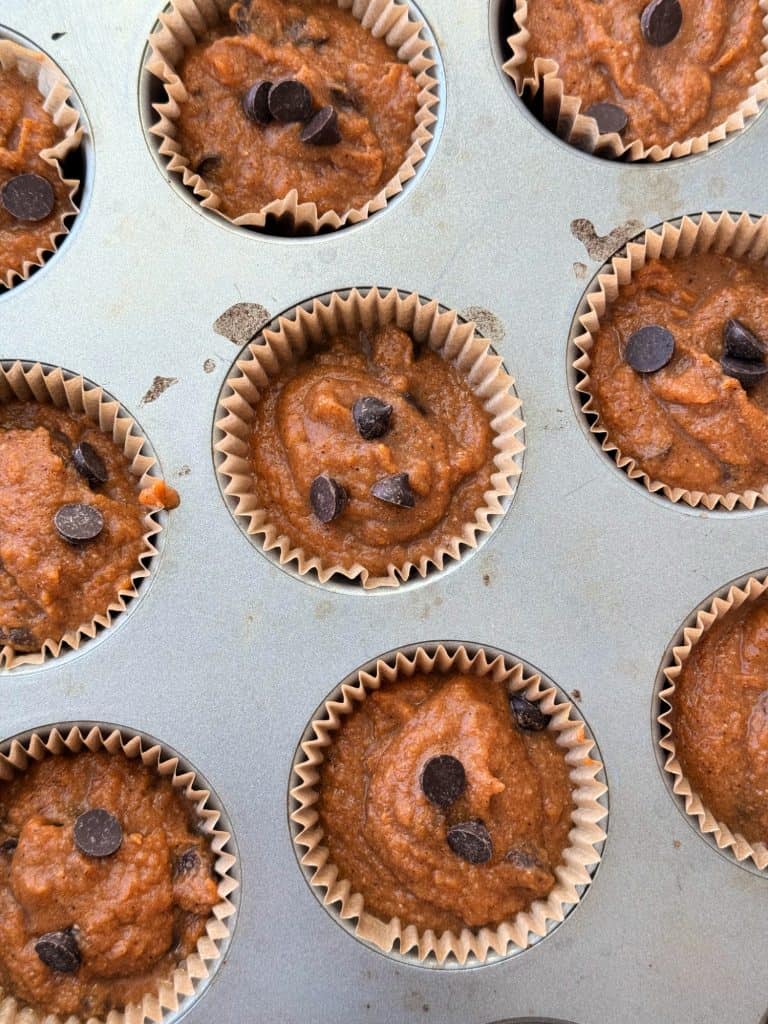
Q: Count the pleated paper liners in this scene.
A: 9